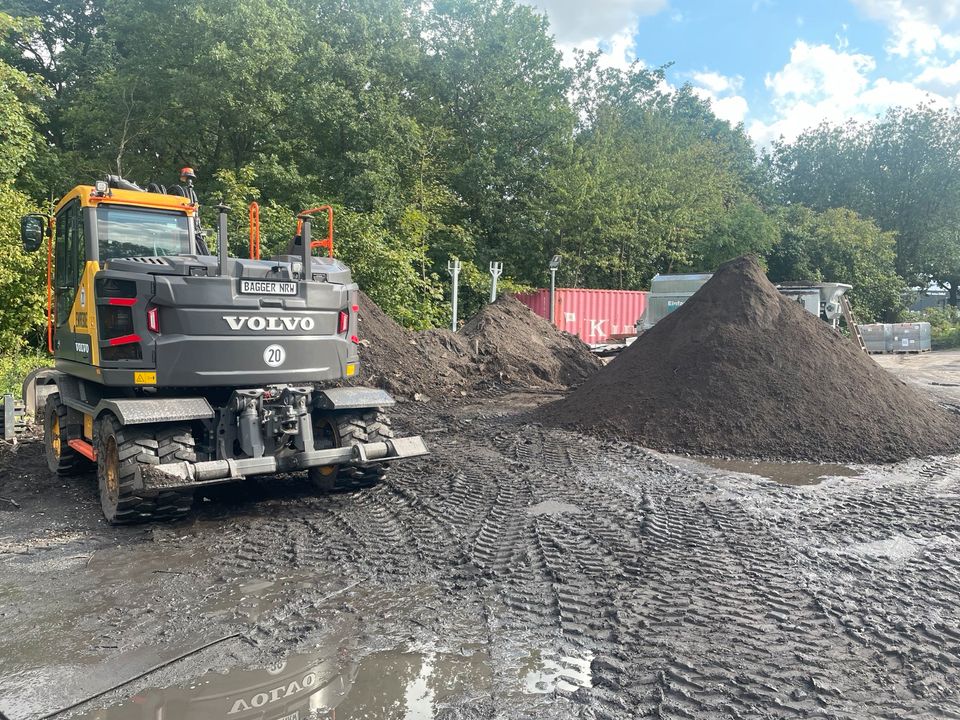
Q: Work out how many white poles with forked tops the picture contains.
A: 2